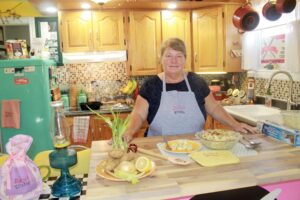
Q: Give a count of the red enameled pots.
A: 3